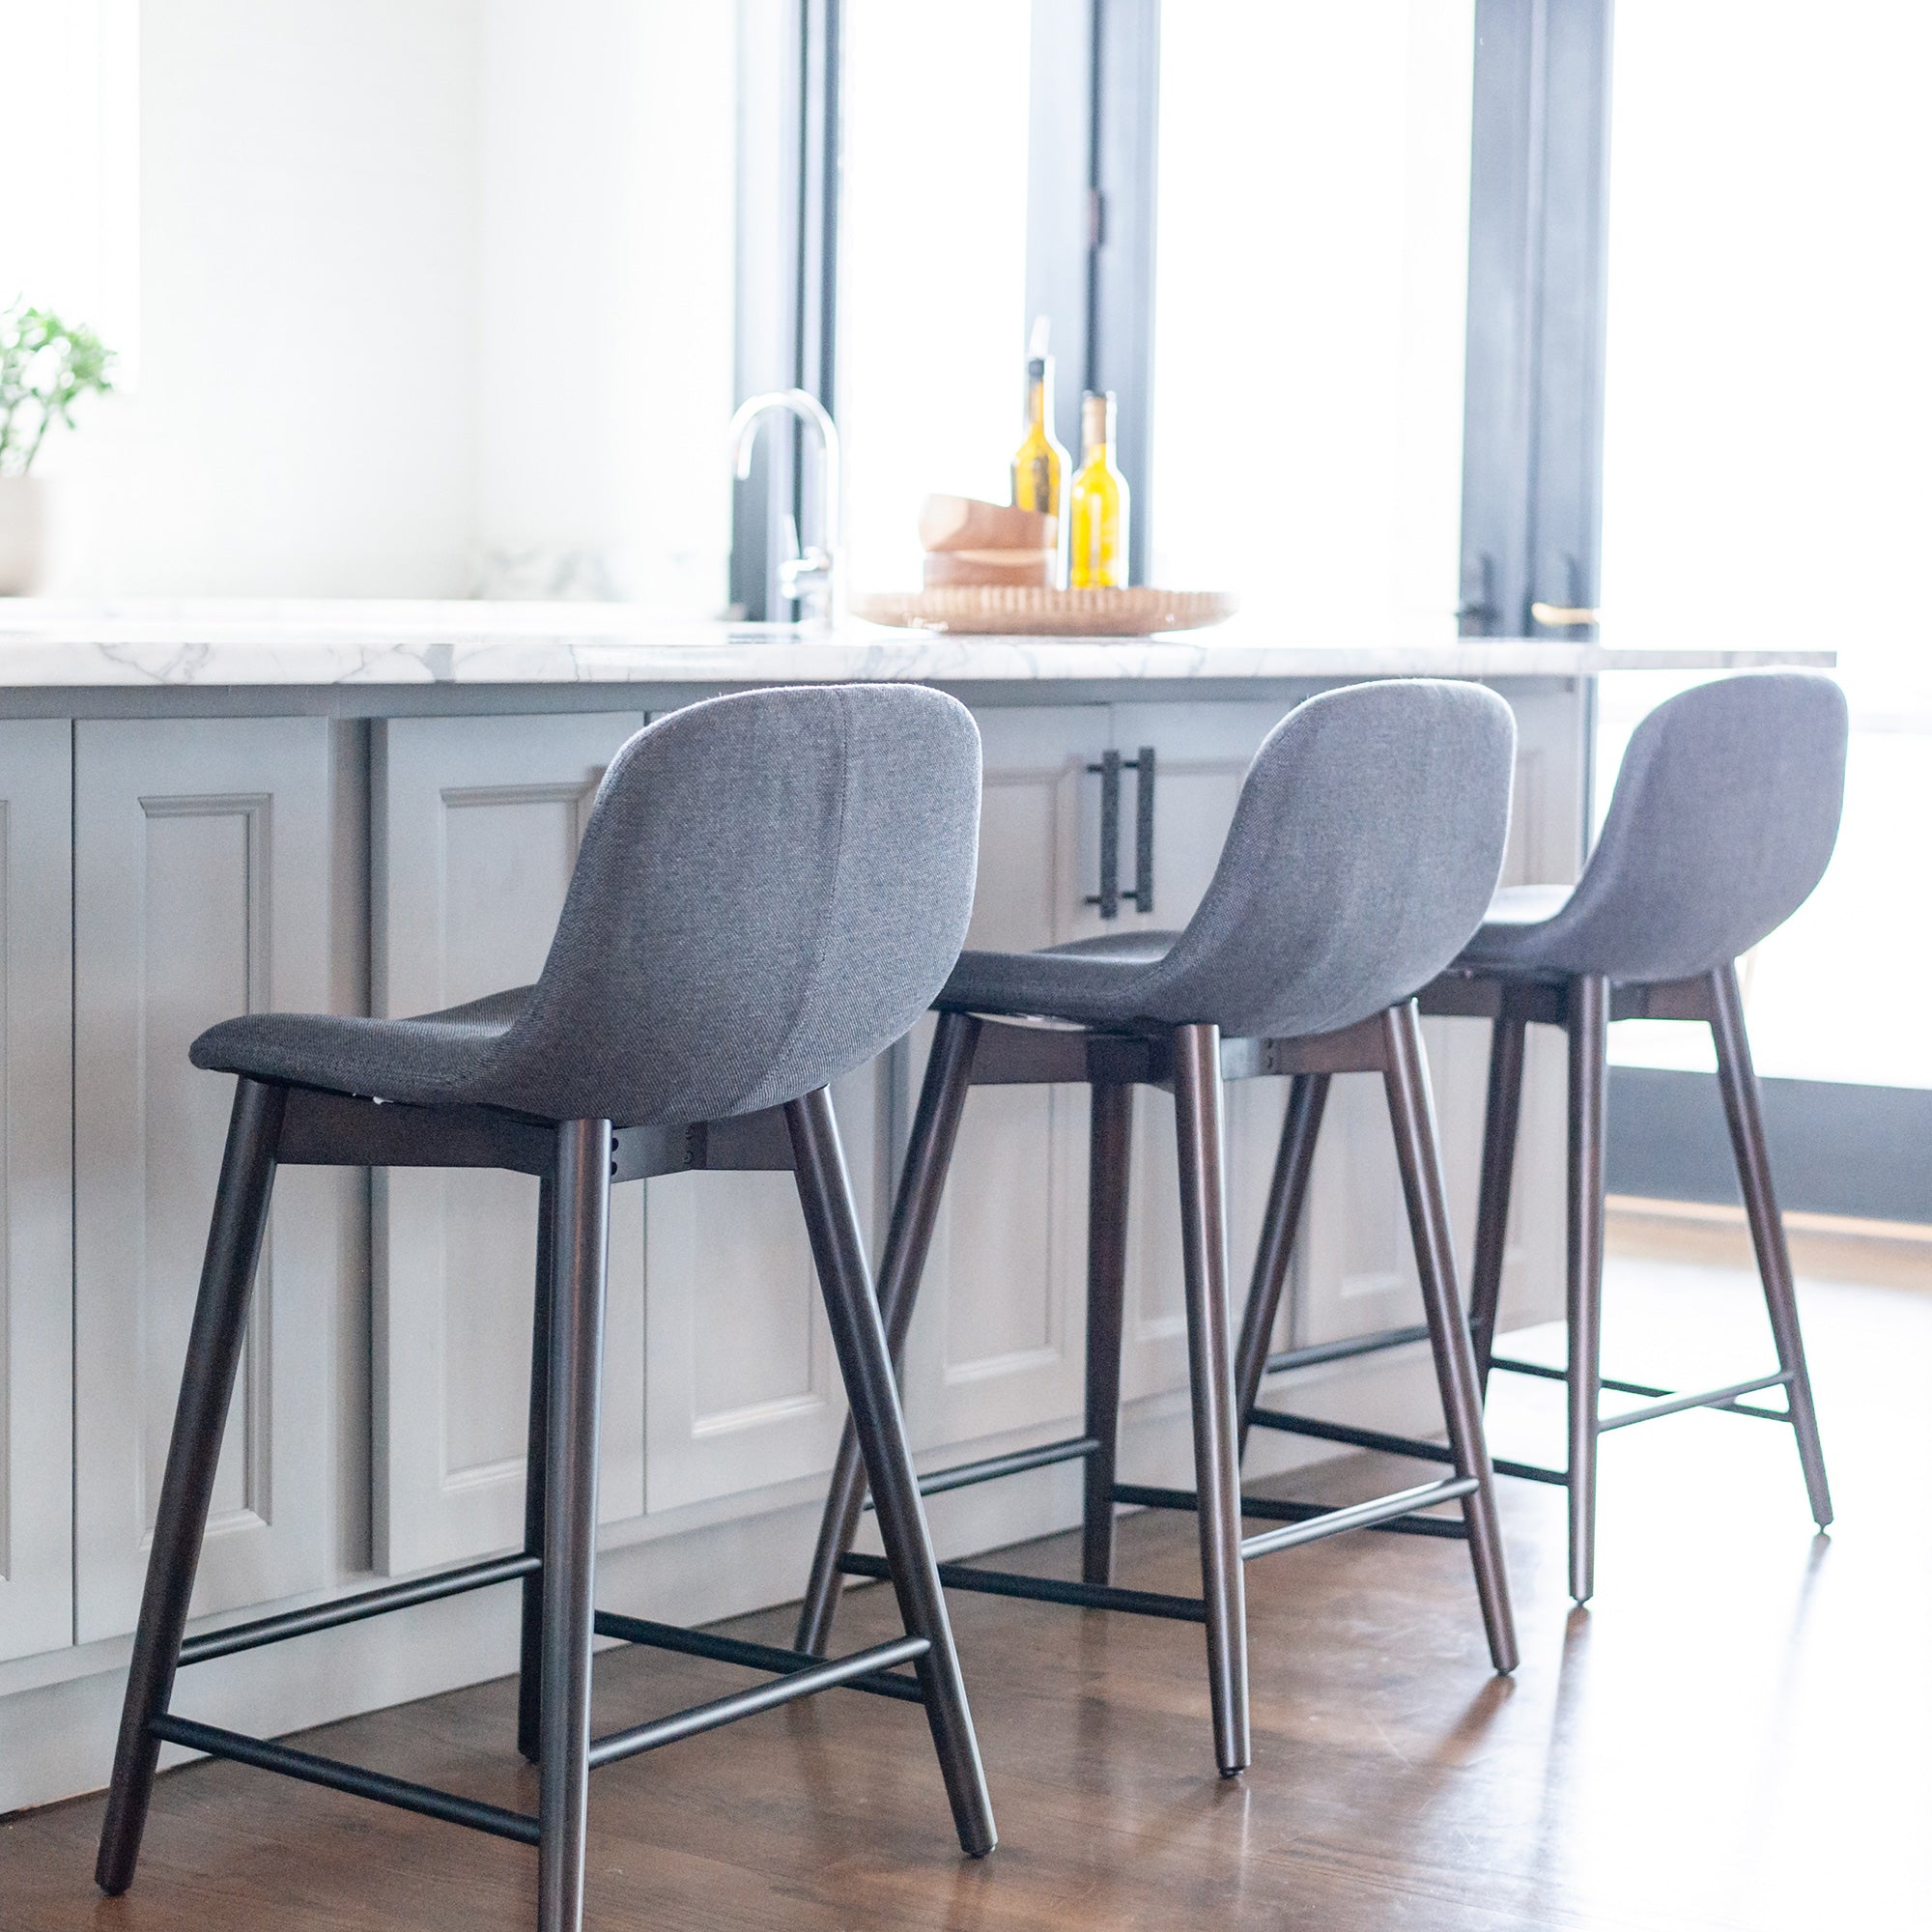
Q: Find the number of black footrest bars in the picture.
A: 12